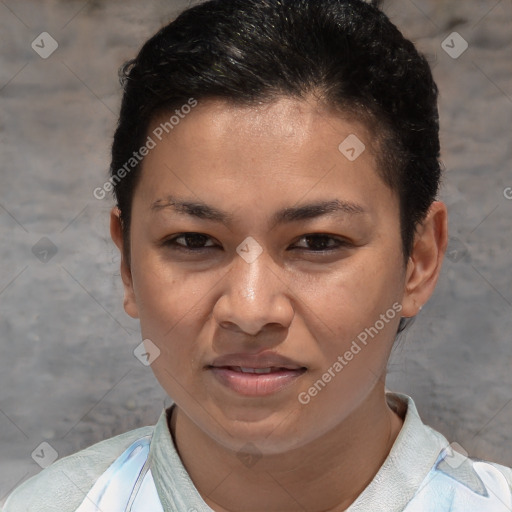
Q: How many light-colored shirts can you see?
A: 1